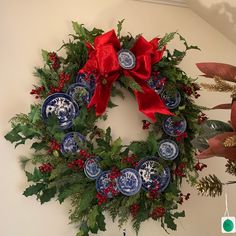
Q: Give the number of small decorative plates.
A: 13